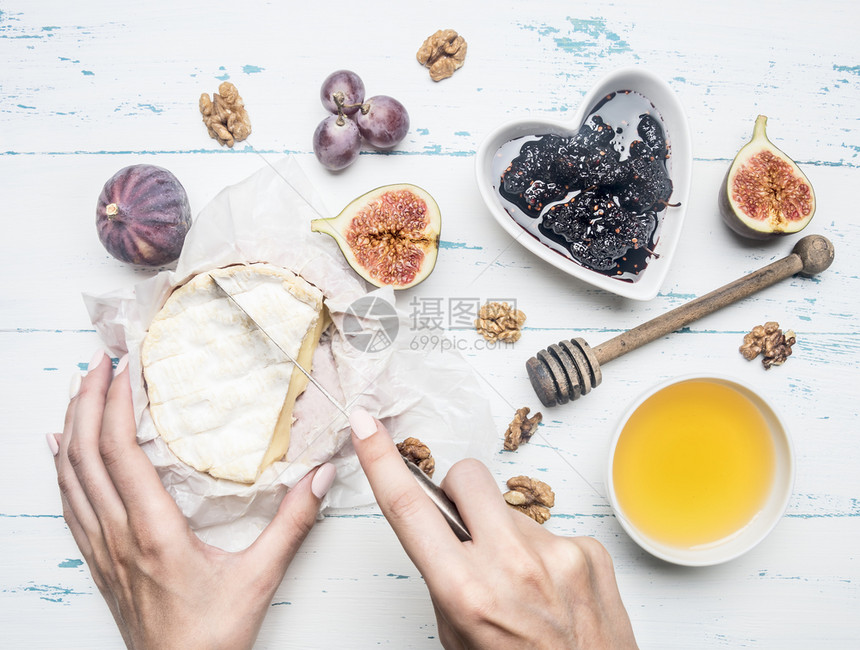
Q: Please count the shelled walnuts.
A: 7